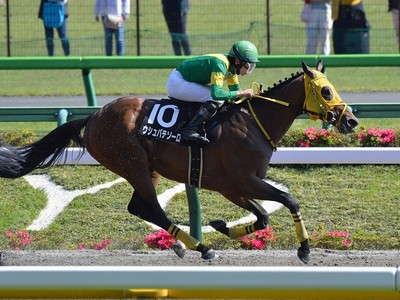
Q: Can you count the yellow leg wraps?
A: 3